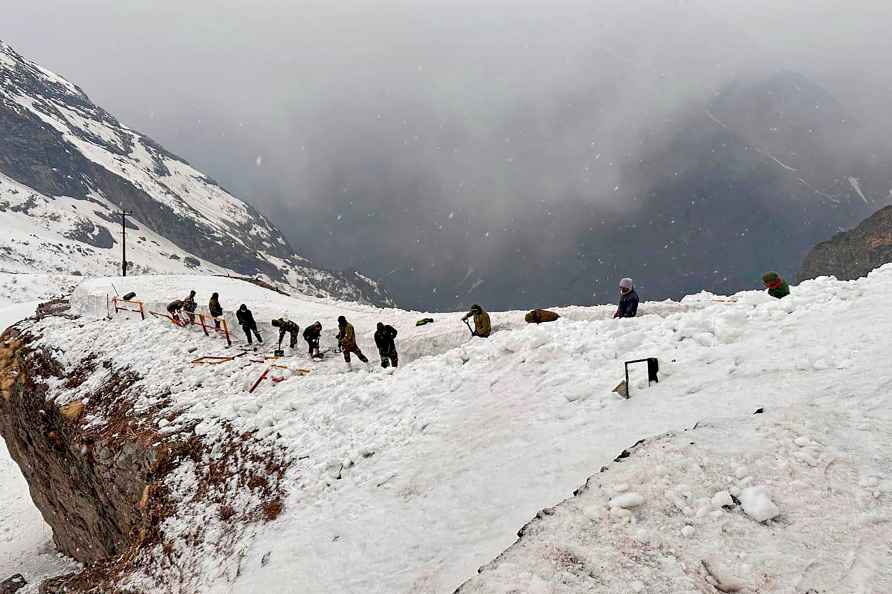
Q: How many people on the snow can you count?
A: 12